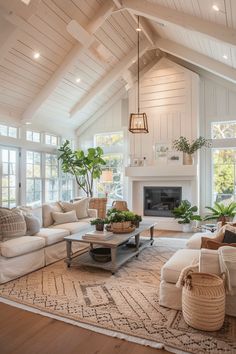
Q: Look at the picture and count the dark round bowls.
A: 1